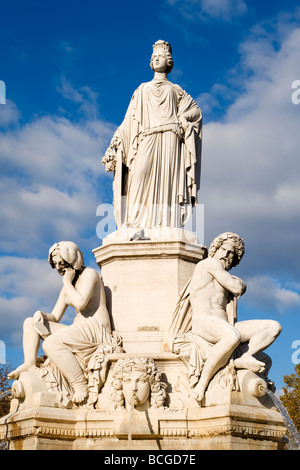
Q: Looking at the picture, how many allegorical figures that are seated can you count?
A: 2